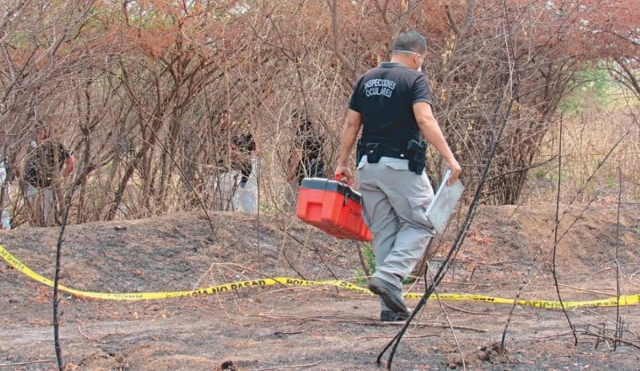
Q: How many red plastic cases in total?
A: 1